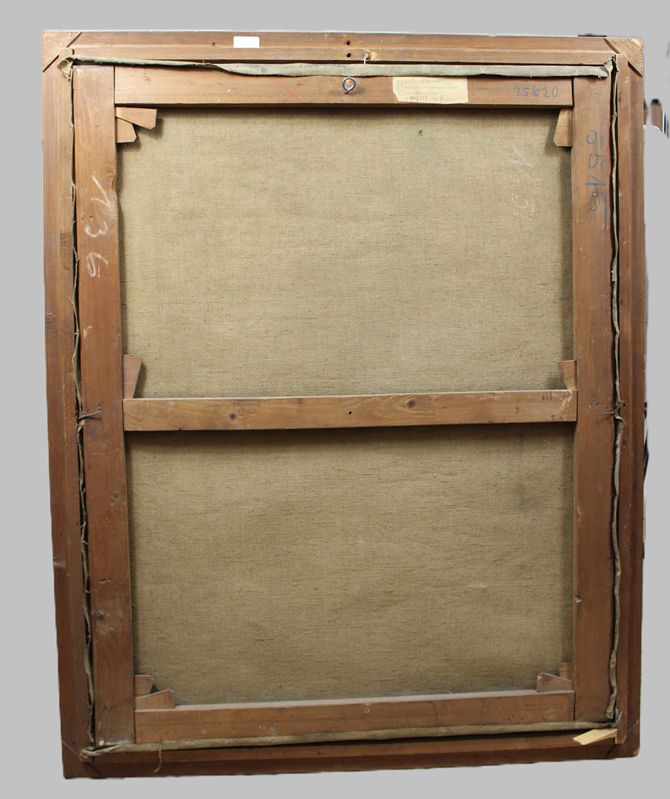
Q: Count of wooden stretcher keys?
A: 9